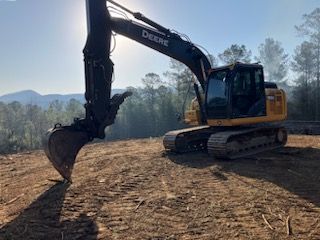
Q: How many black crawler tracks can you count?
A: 2